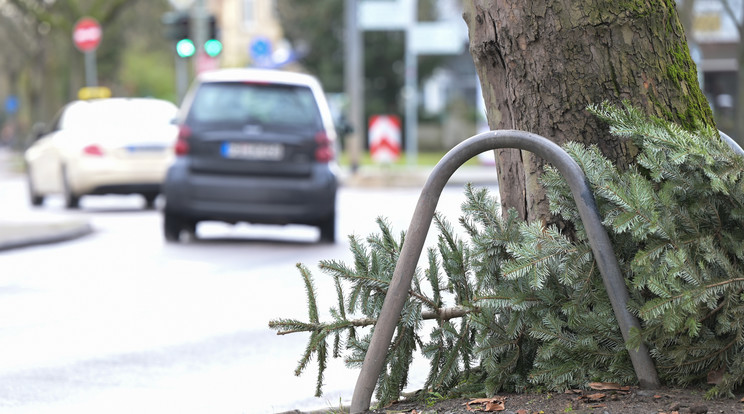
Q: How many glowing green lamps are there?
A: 2